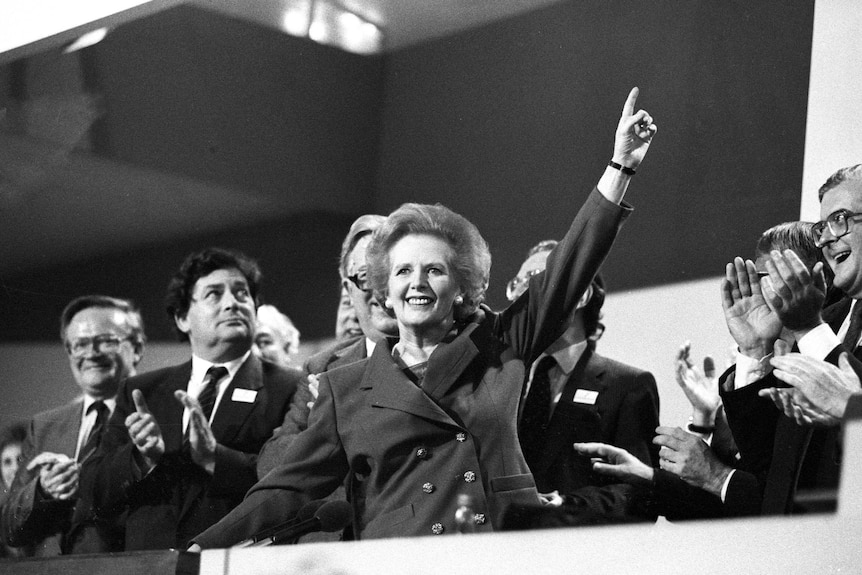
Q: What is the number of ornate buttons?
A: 6